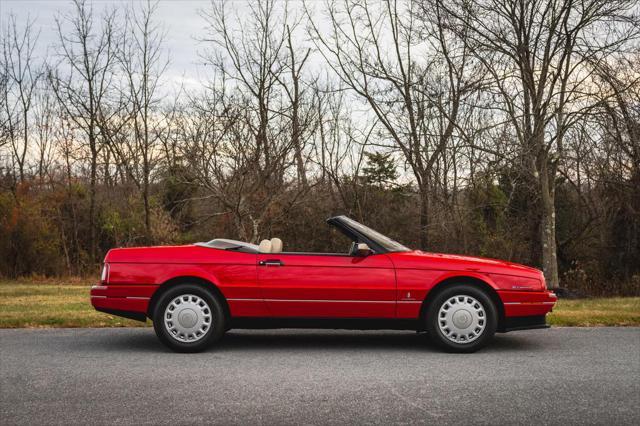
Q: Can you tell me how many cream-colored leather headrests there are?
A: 2